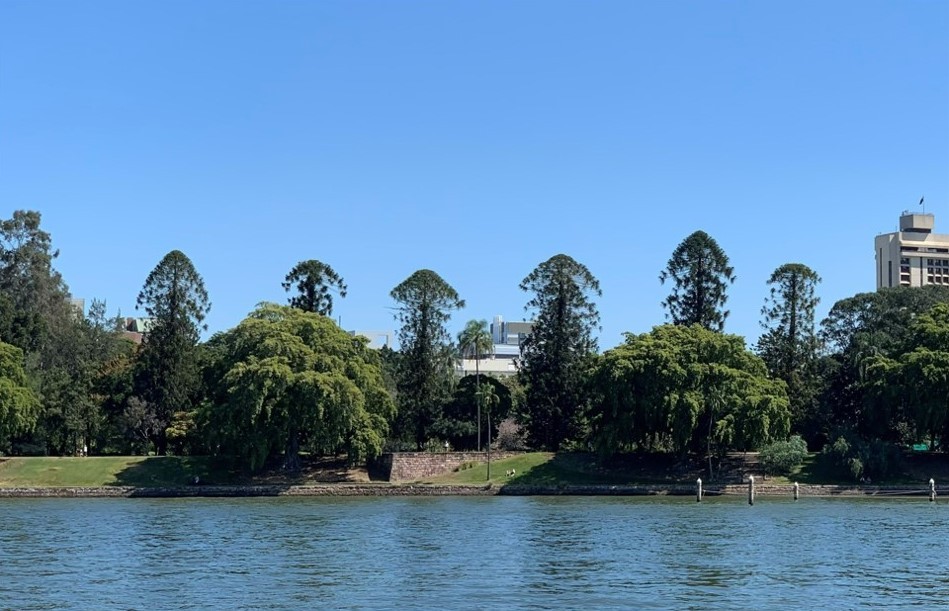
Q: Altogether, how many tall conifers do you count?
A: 6